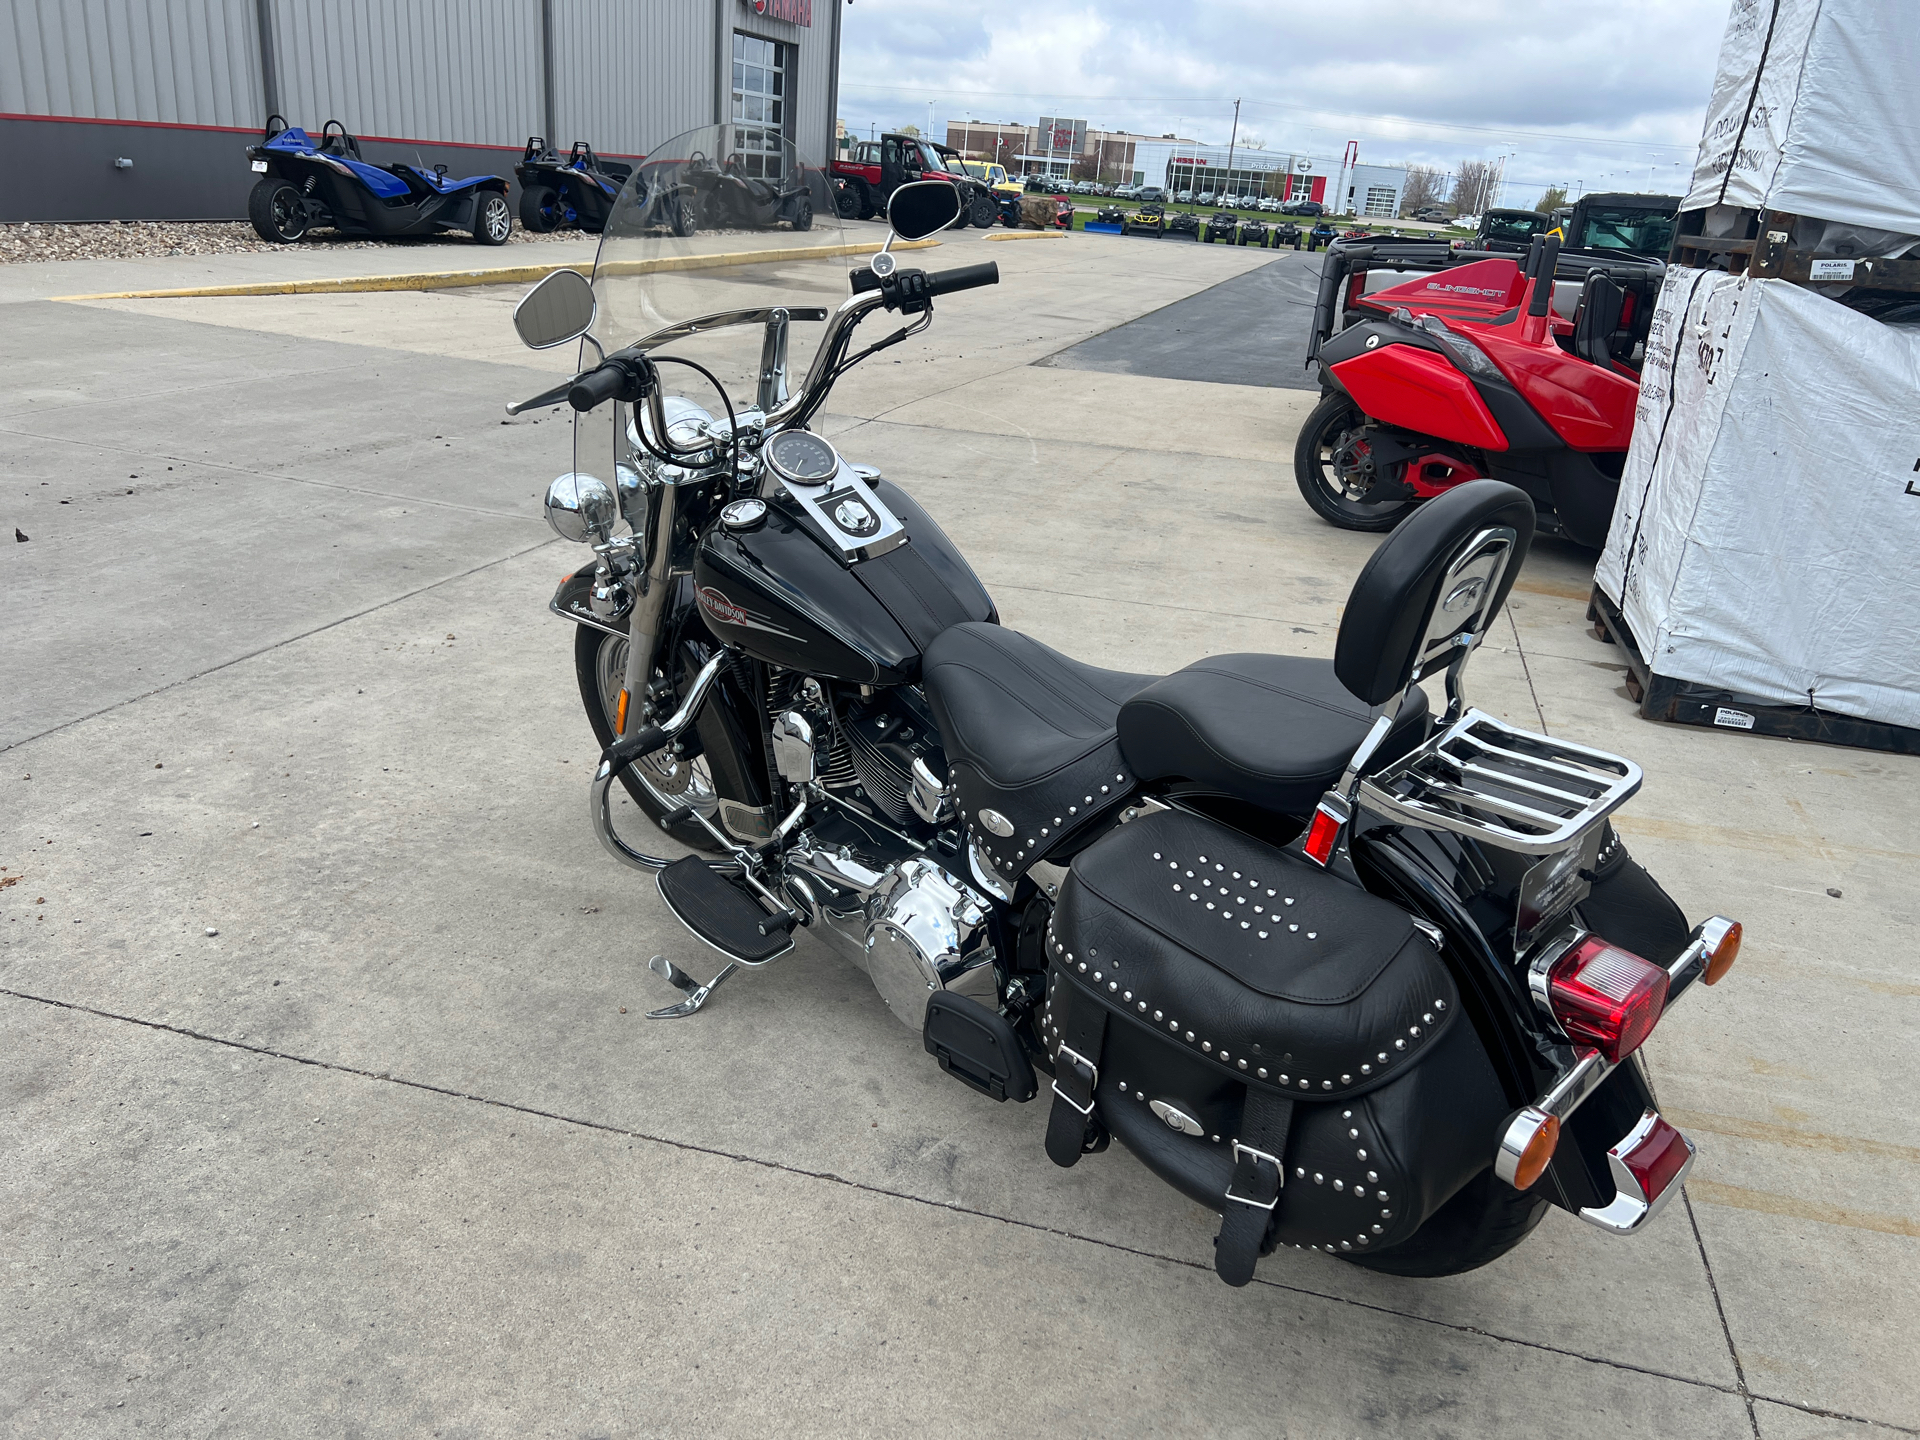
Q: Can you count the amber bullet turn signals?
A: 2